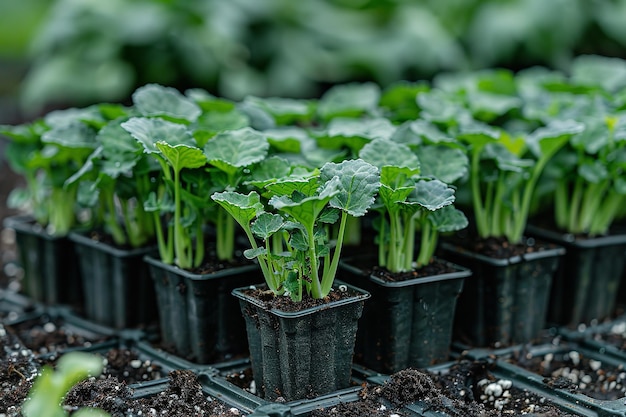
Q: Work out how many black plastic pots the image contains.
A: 7